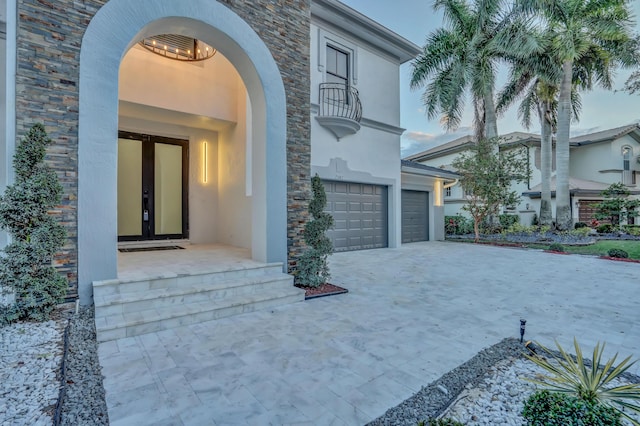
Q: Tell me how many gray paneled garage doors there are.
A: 2